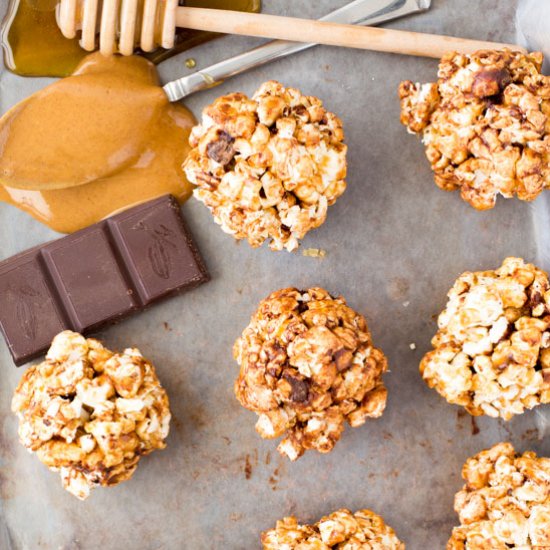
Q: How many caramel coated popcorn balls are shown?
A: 7